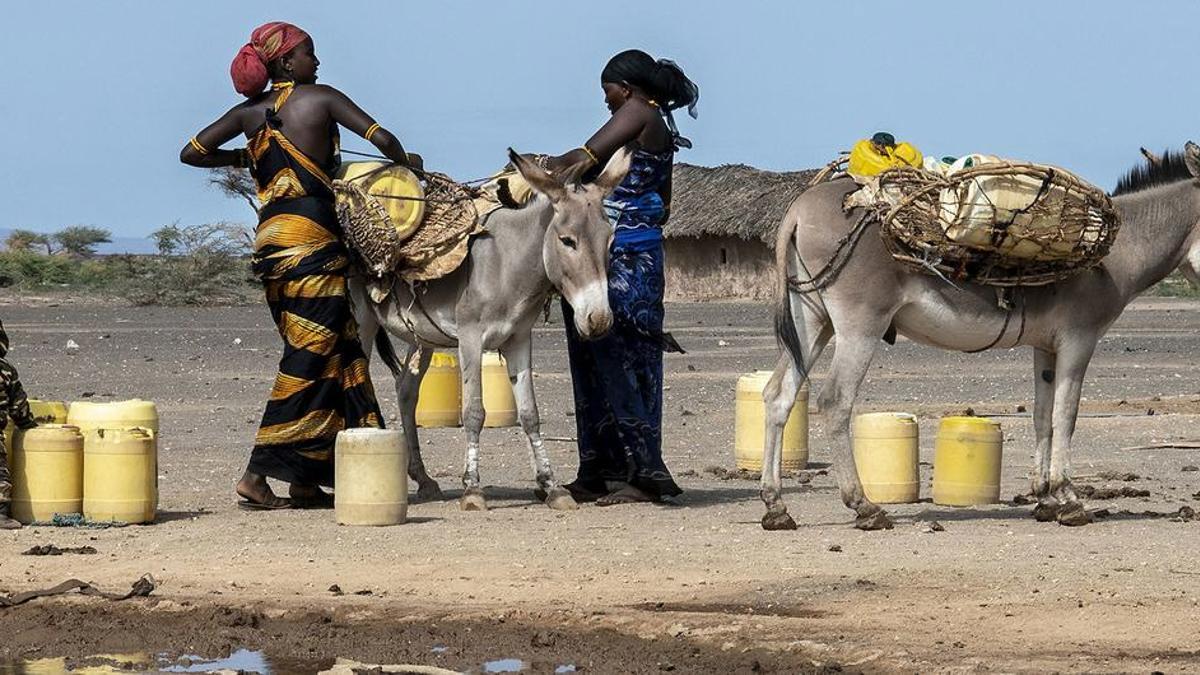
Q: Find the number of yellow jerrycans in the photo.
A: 12